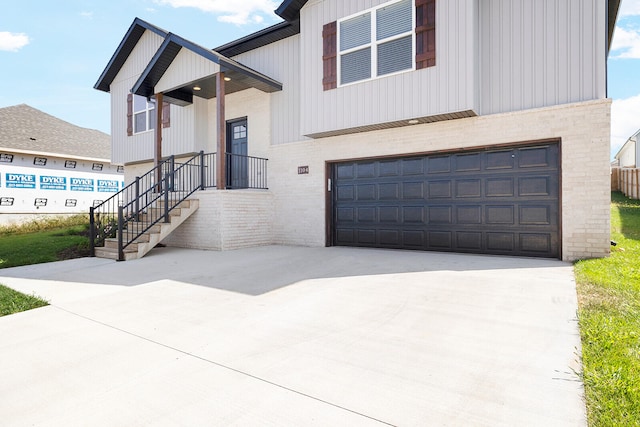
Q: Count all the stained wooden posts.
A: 2